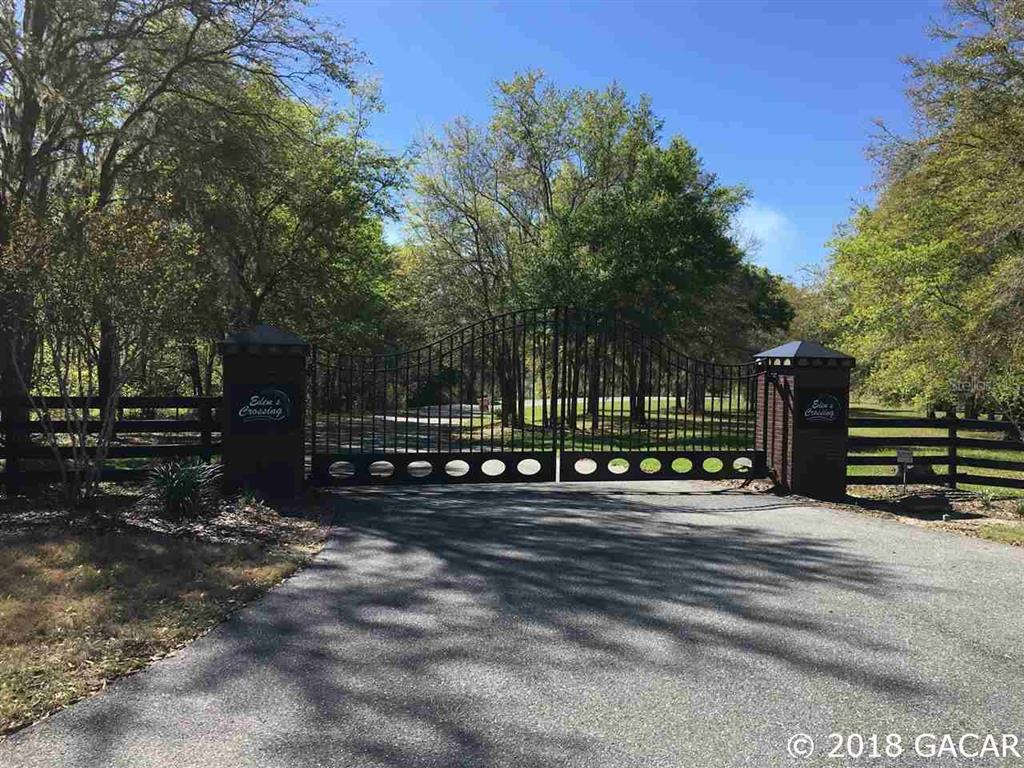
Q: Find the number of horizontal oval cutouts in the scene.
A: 12